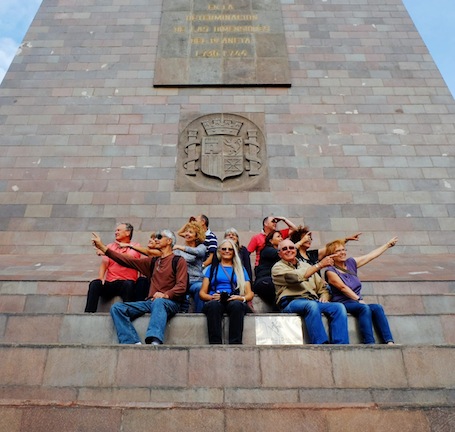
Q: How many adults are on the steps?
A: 12